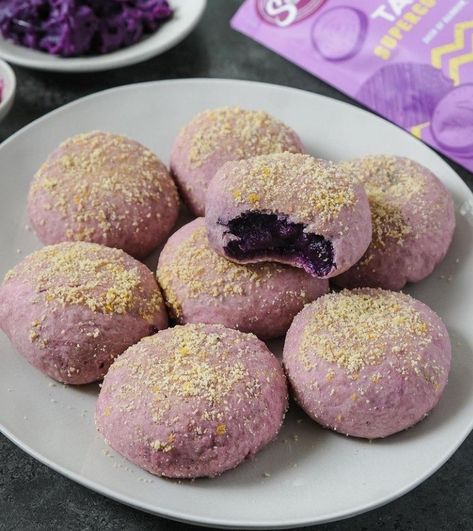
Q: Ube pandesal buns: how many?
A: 8